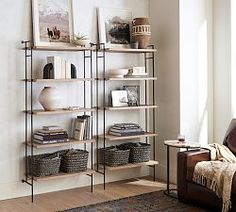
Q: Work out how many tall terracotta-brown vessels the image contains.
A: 1